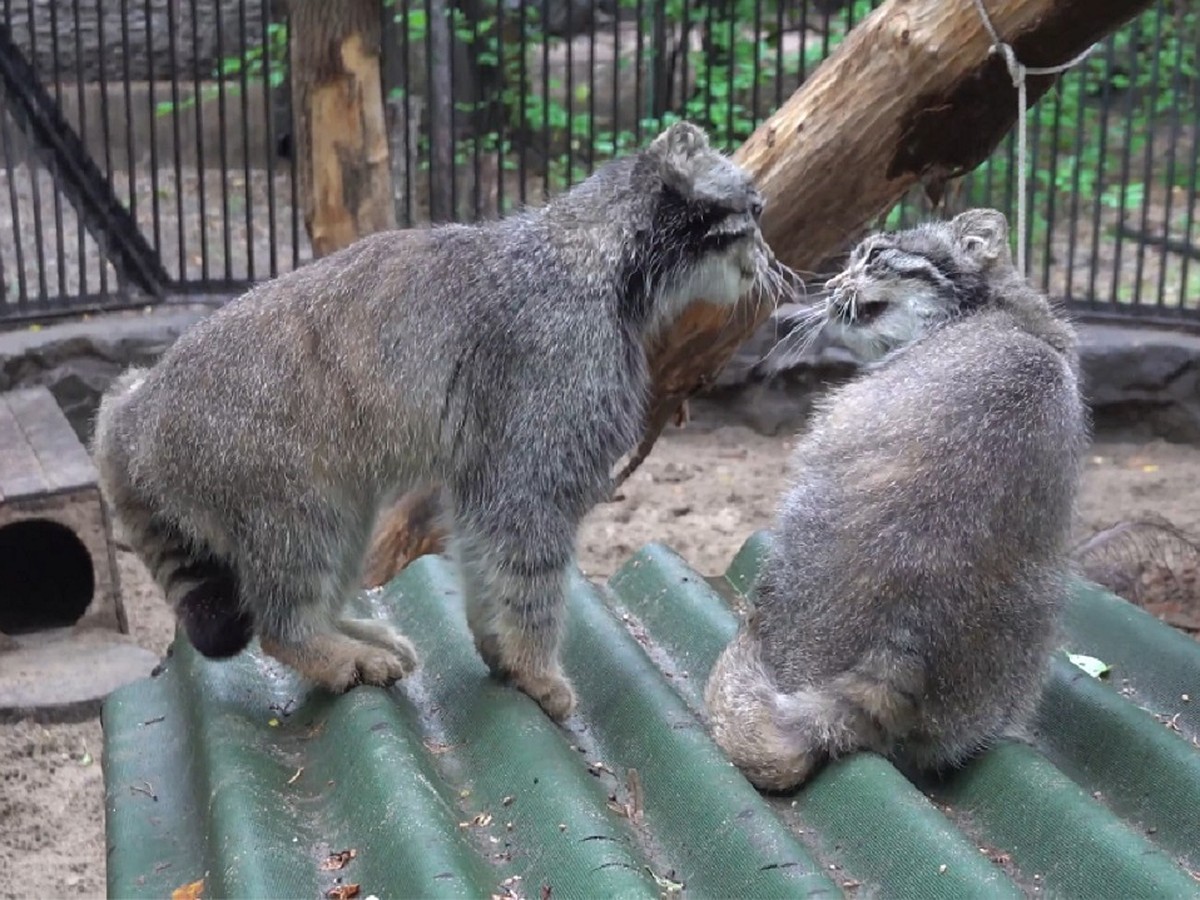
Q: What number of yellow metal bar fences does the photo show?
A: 0